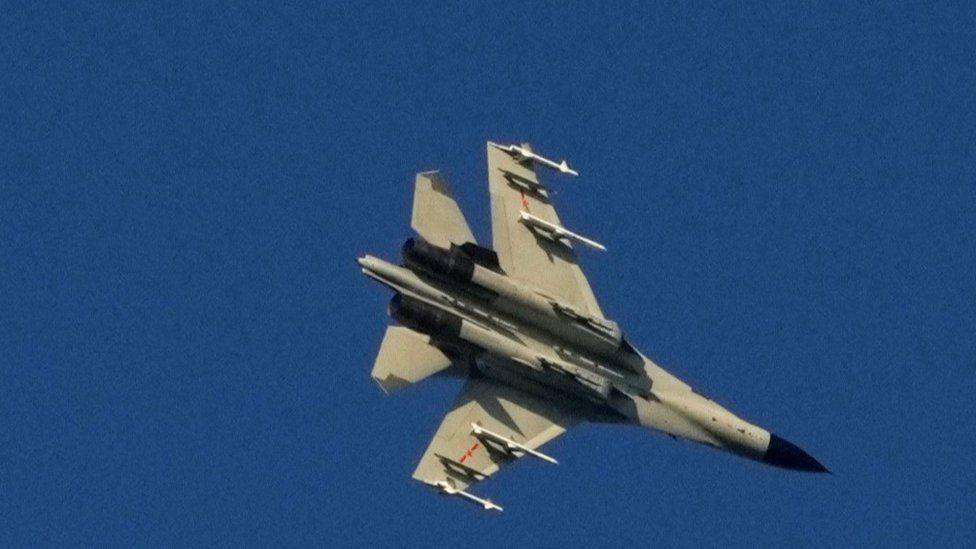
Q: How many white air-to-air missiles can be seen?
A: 4